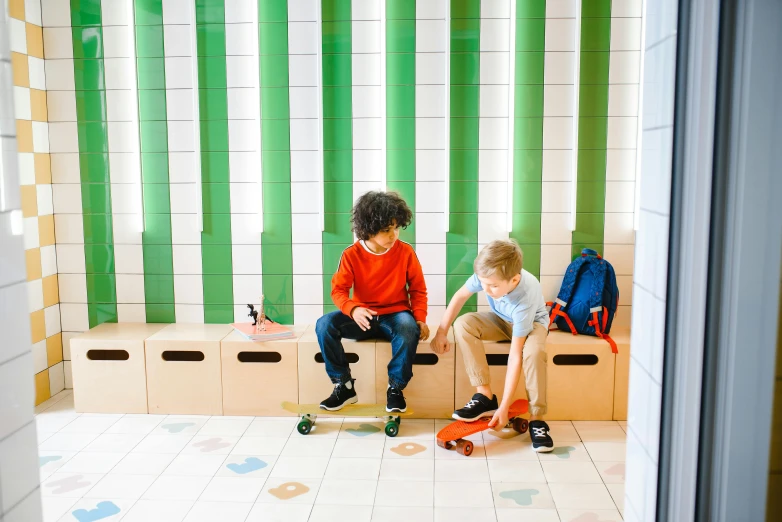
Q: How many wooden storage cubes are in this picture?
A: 8